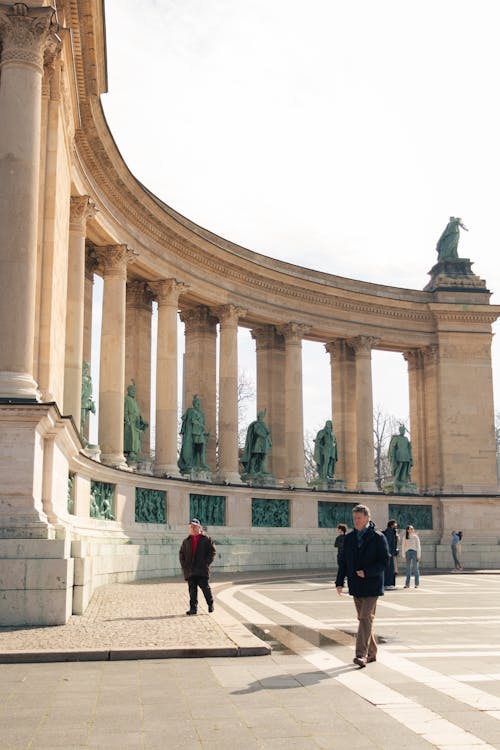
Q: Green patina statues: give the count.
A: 7